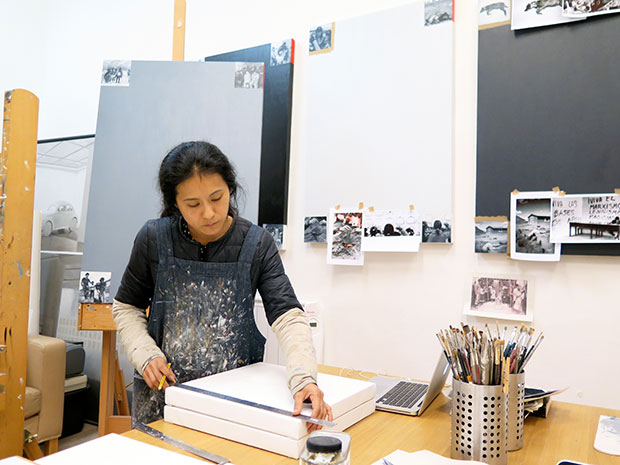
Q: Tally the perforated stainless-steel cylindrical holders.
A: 2